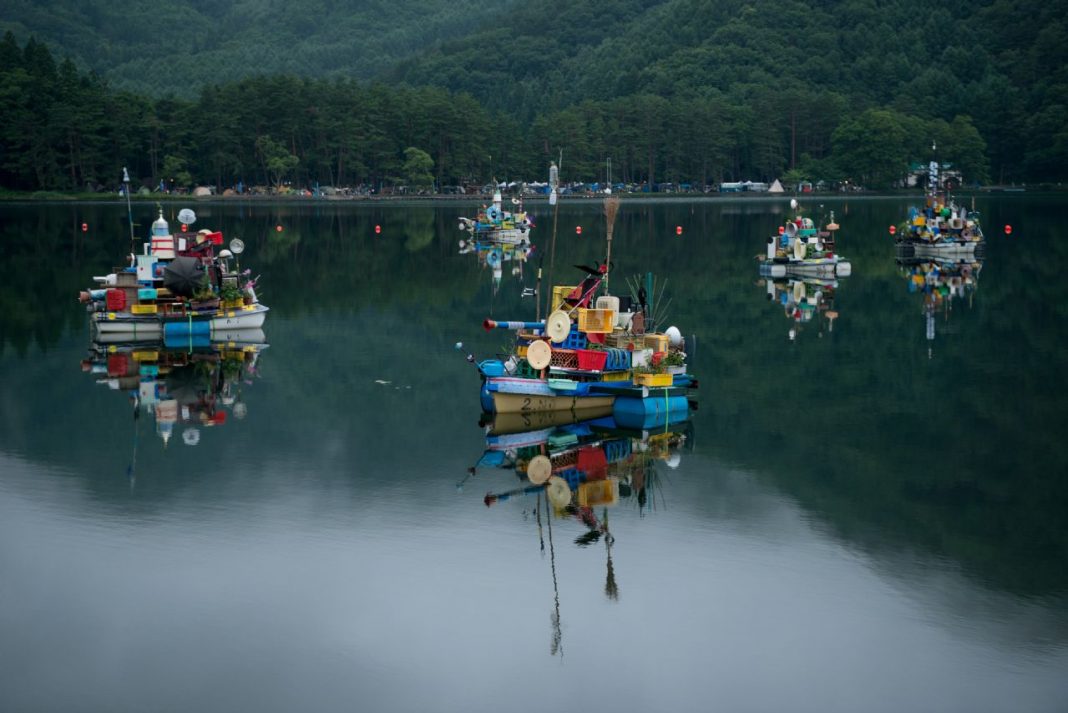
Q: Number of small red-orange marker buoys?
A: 9